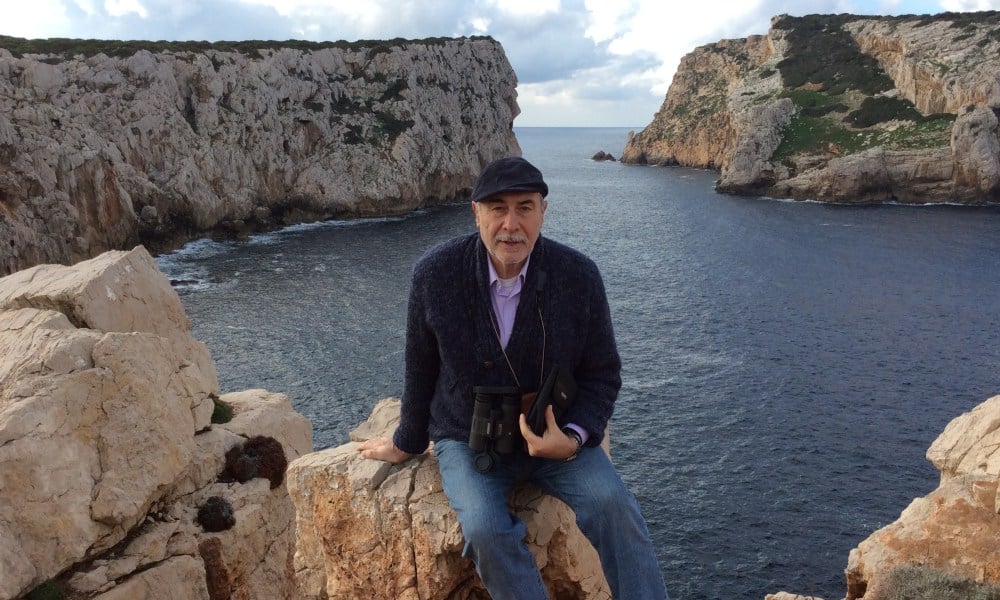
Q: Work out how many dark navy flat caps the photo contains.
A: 1